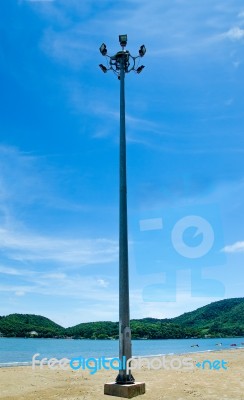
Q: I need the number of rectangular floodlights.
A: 5